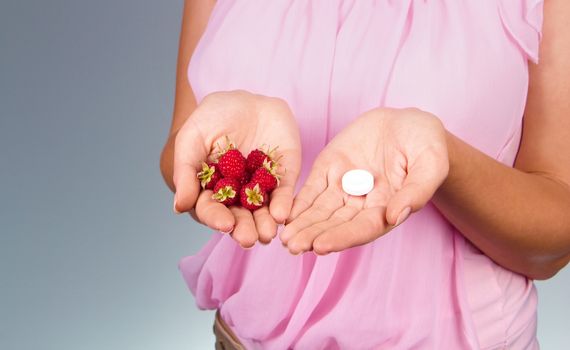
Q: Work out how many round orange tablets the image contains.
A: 0